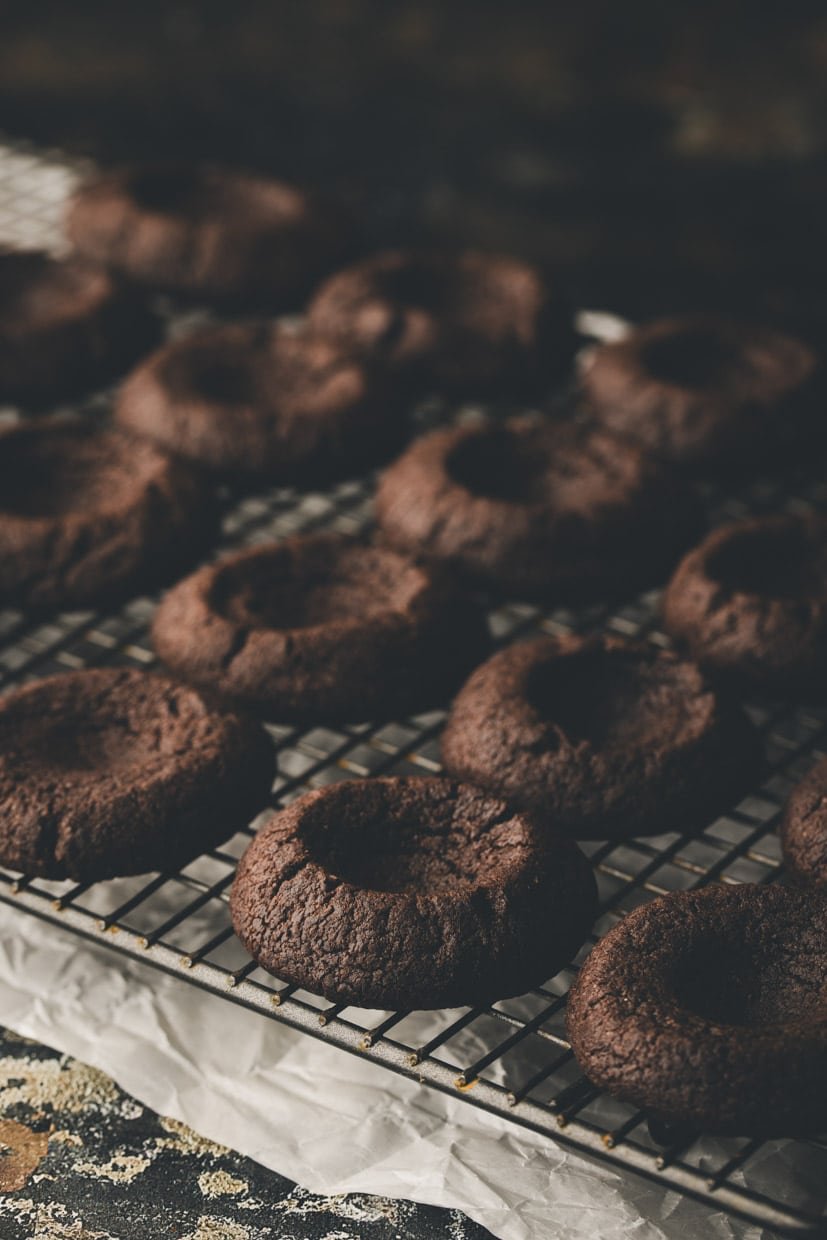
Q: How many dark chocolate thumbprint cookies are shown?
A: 14